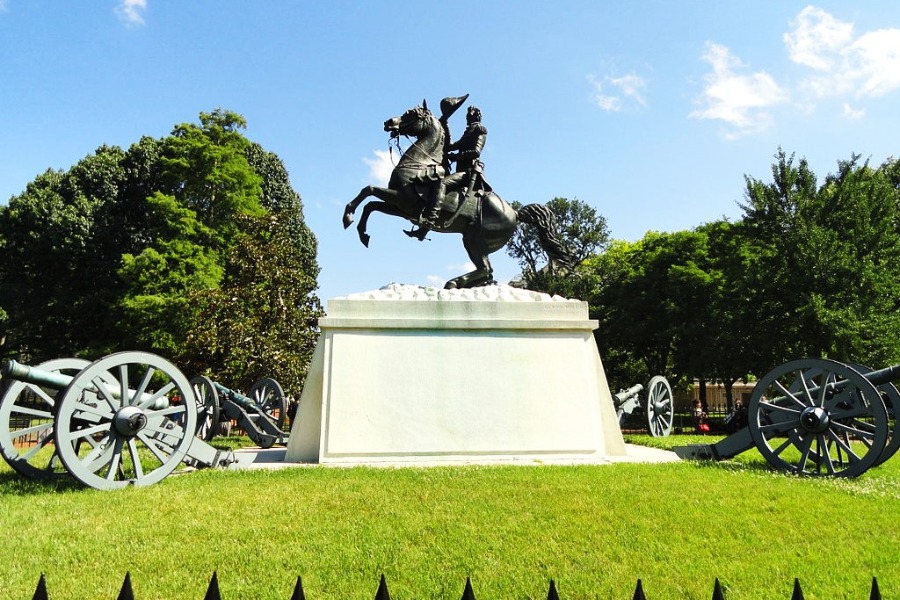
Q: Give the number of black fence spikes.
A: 11